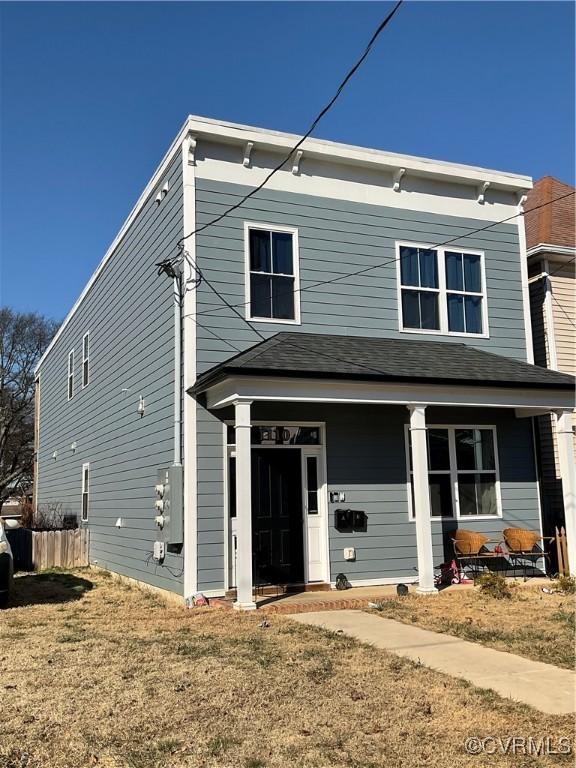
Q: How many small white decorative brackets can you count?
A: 6